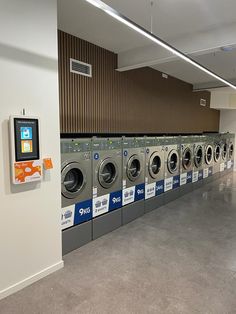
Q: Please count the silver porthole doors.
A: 11